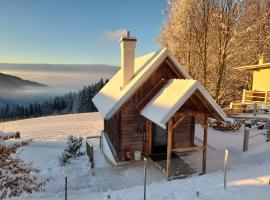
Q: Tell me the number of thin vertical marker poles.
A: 3